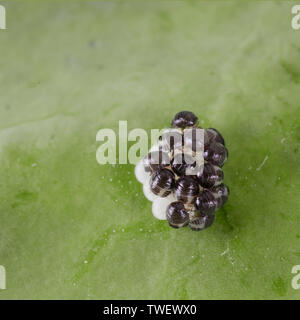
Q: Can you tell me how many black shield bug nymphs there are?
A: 14